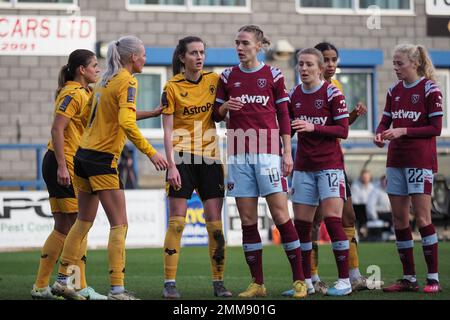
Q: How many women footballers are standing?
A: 7